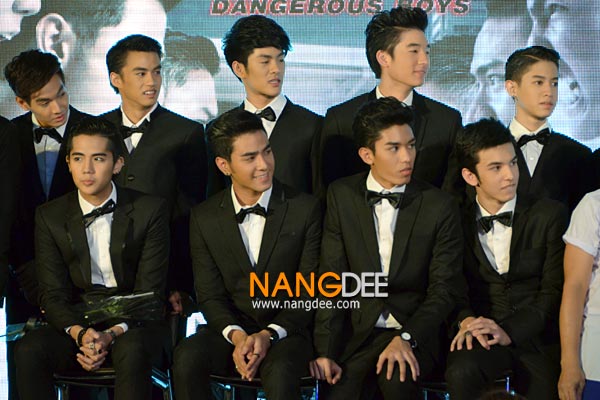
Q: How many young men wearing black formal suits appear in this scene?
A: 9